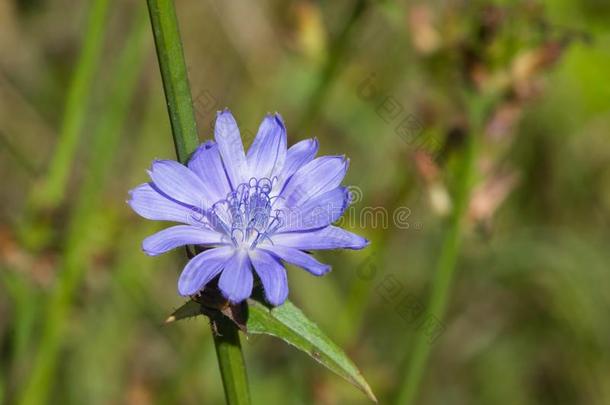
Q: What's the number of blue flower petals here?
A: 14